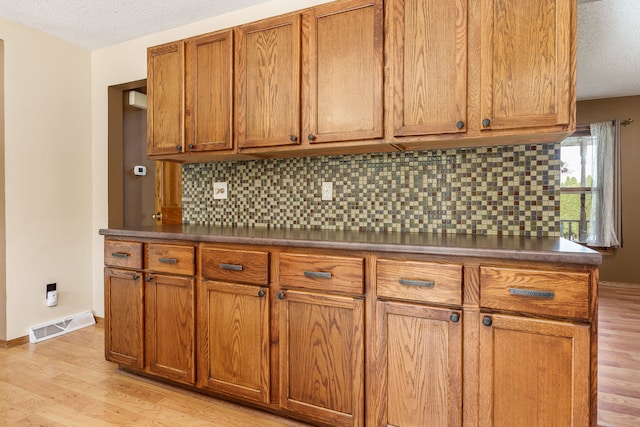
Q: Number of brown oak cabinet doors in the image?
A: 12